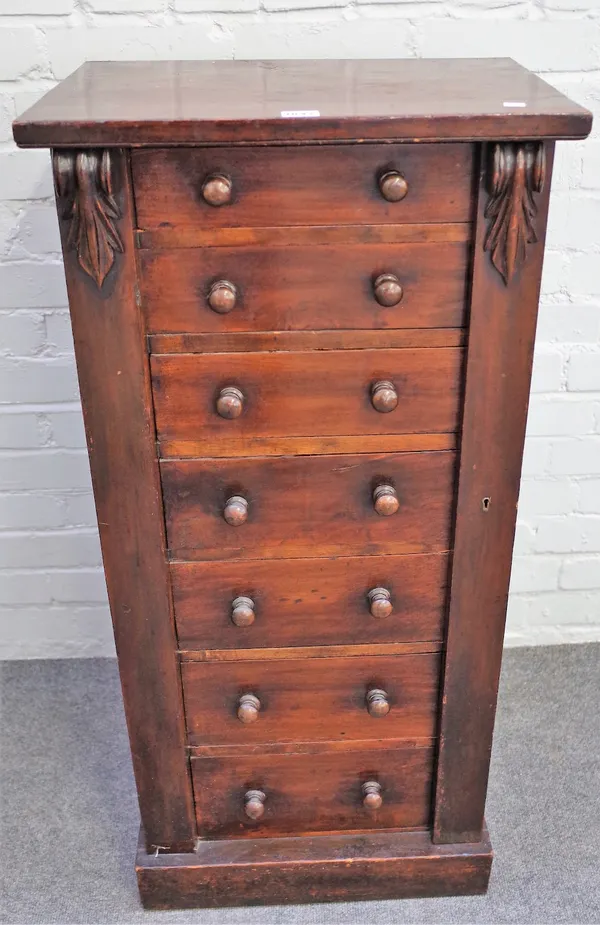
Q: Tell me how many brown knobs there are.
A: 14